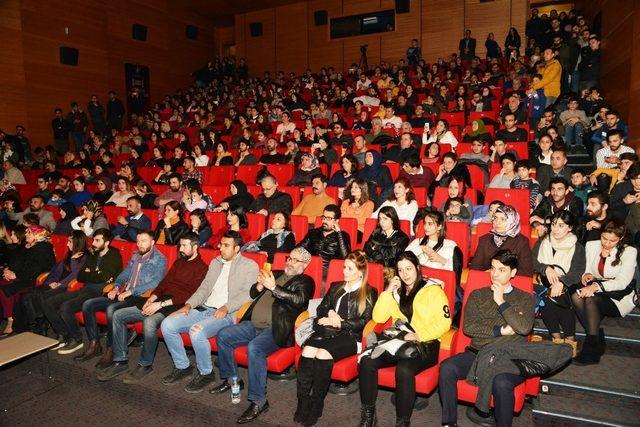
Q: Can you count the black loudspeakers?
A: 6